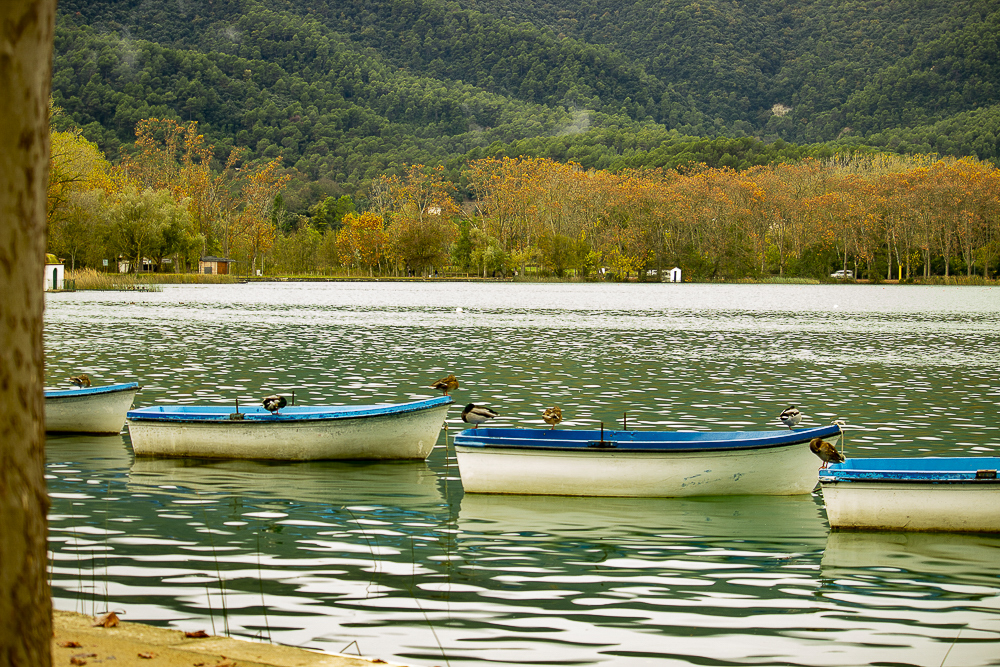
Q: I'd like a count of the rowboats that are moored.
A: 4